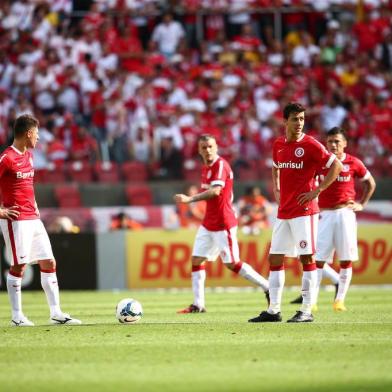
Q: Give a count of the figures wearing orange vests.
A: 3